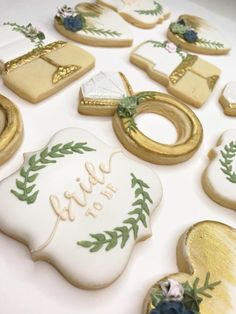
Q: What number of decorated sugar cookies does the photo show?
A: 11